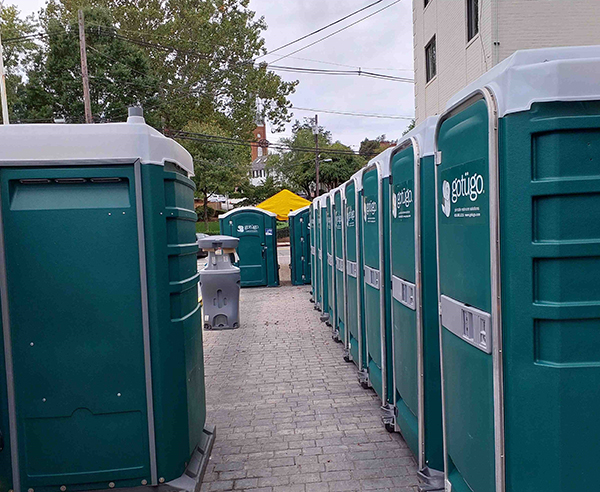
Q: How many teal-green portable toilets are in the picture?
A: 11